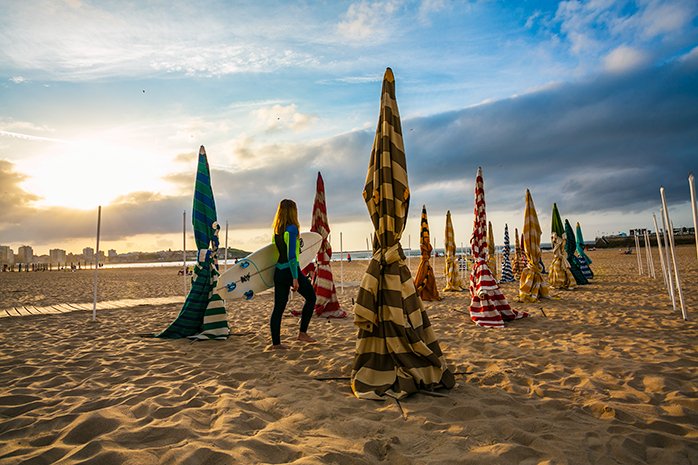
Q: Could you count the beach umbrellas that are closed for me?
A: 14